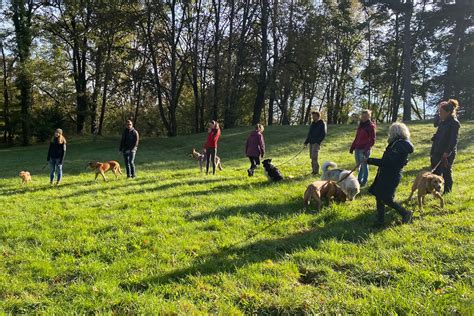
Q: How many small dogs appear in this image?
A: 1